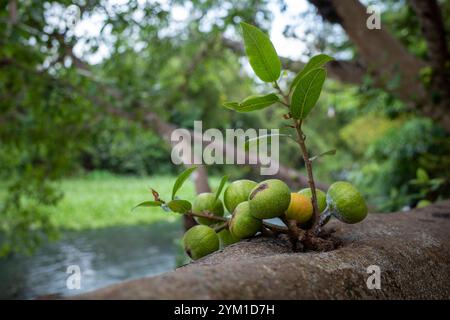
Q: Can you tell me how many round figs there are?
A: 9